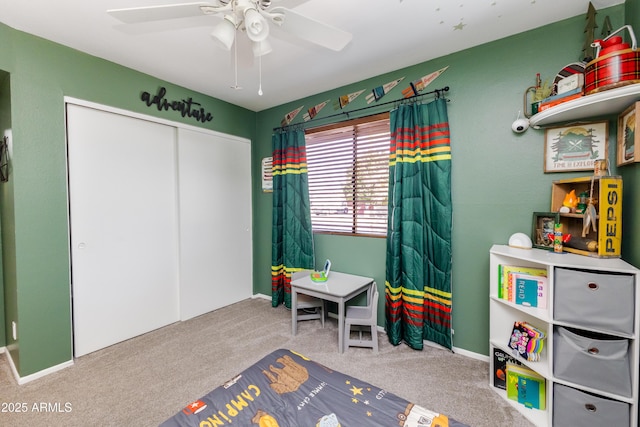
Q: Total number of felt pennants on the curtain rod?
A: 5